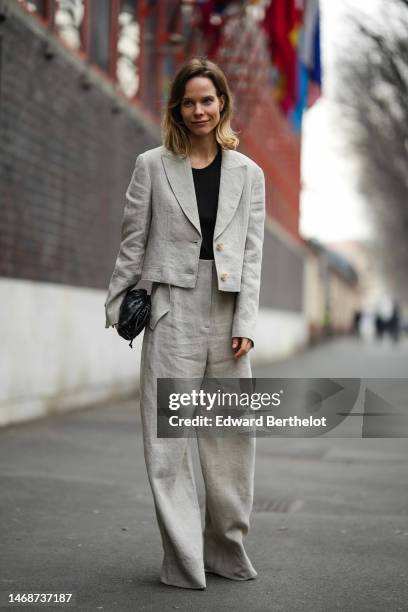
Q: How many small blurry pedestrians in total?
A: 3